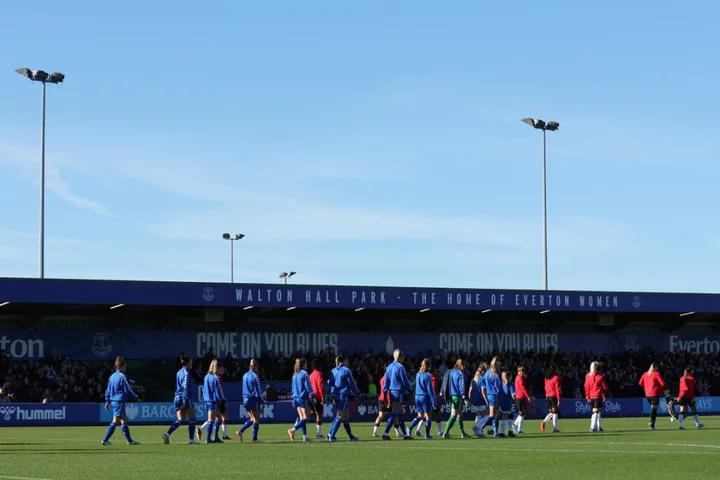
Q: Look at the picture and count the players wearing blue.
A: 12